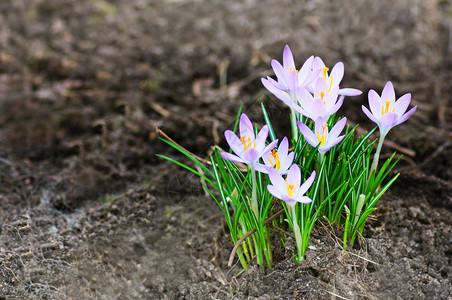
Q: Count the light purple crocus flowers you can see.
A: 8